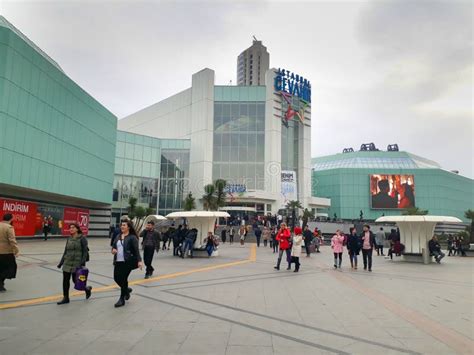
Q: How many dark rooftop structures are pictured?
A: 3